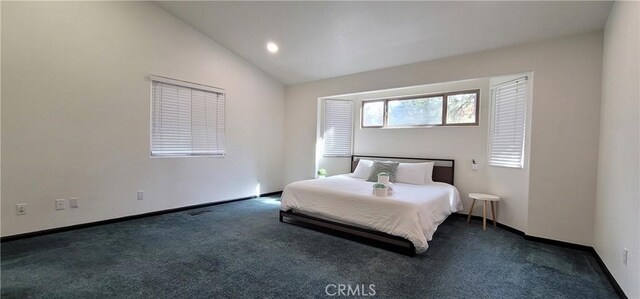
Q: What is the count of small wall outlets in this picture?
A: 5